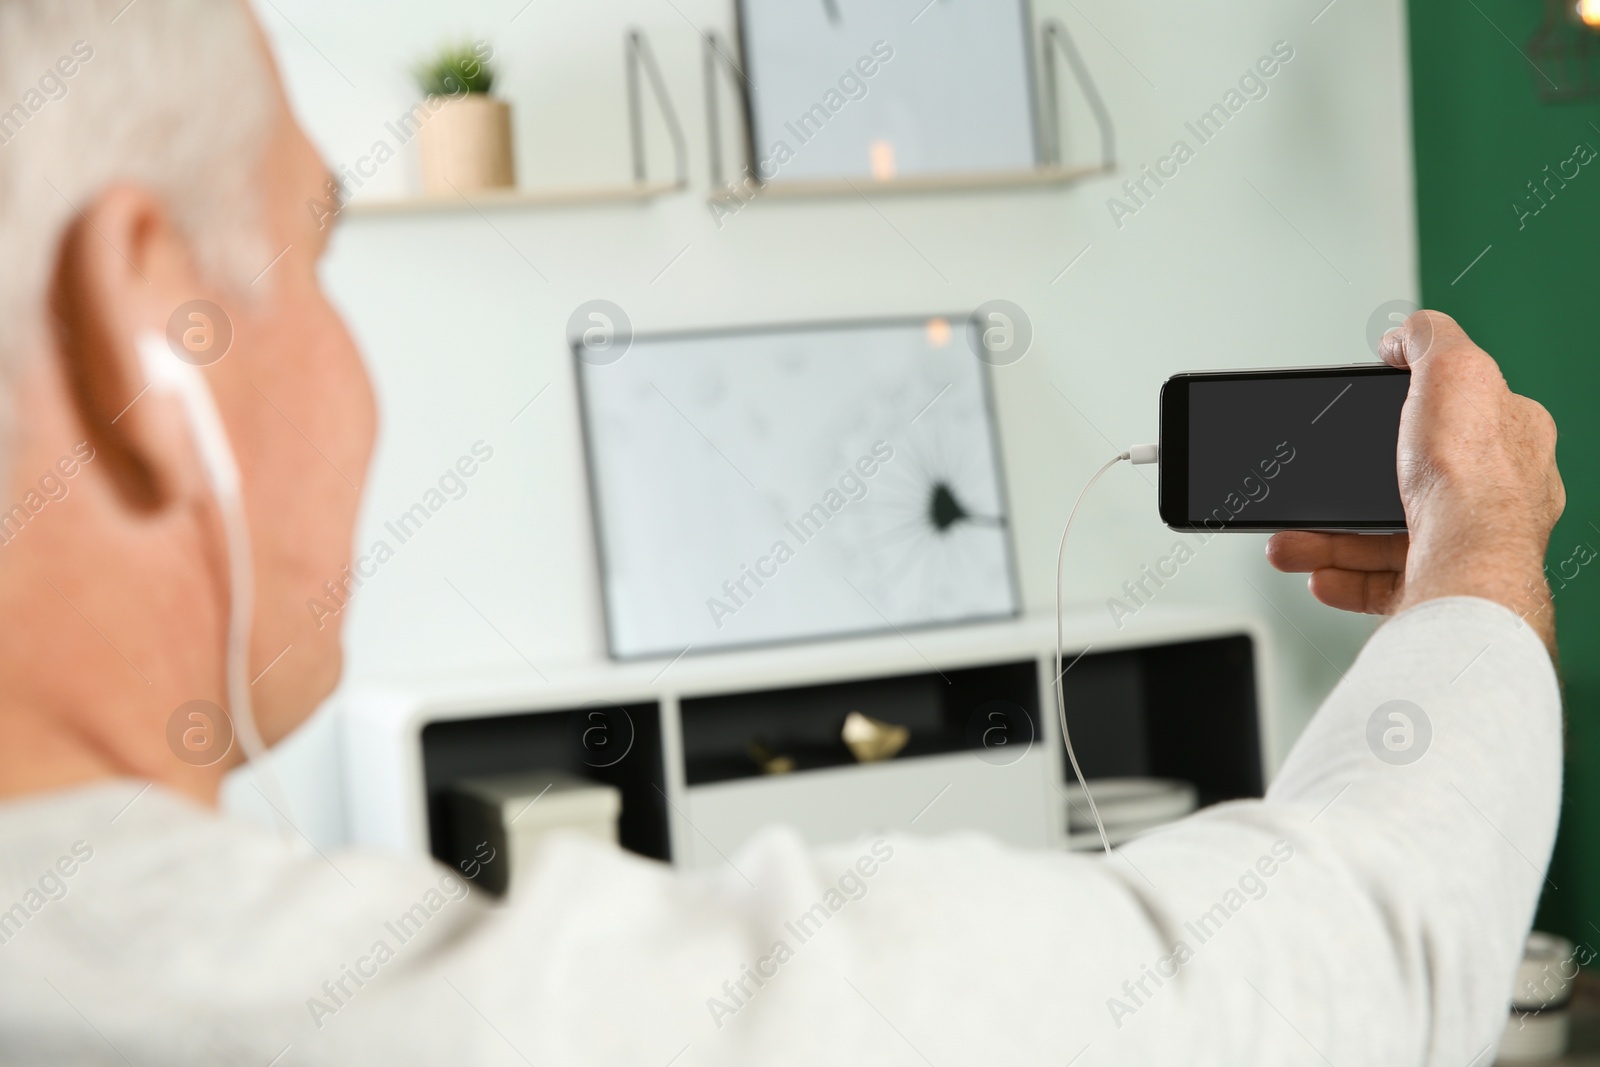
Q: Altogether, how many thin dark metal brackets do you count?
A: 3